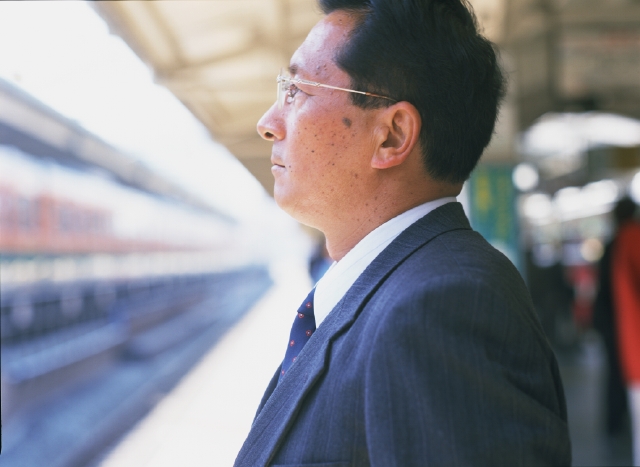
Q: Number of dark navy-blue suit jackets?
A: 1